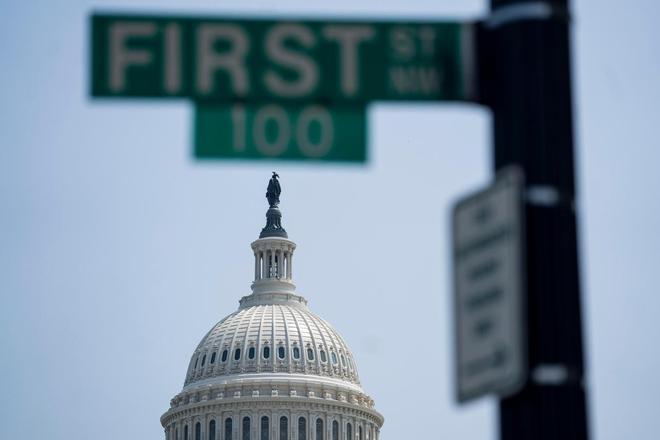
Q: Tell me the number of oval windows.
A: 14